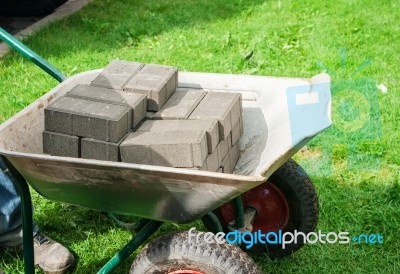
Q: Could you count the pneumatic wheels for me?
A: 2